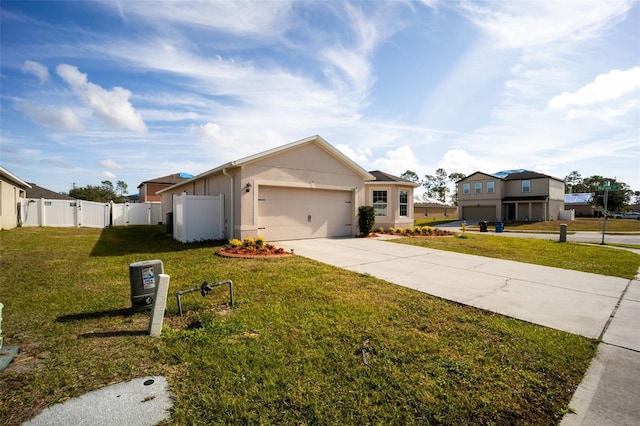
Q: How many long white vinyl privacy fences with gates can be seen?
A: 1